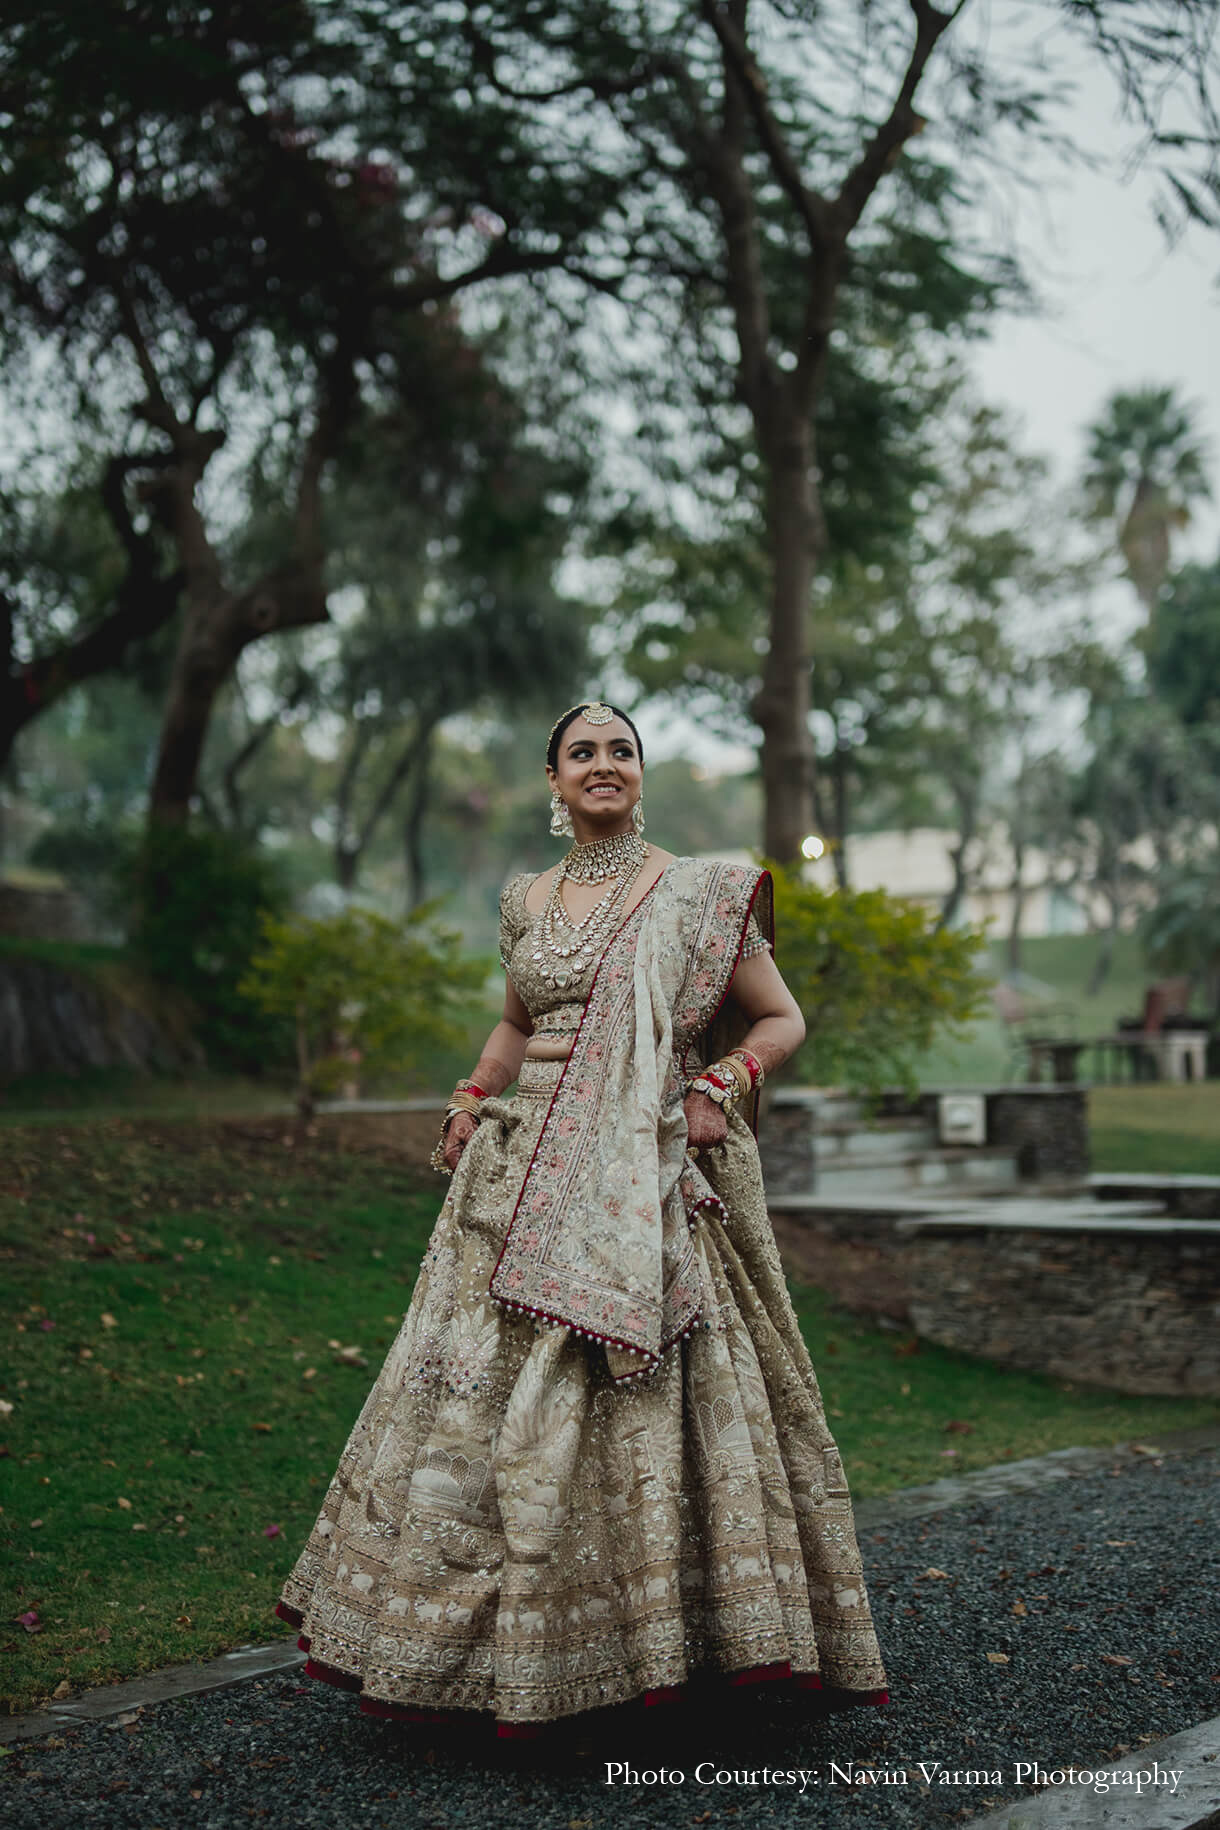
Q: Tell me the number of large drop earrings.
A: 2